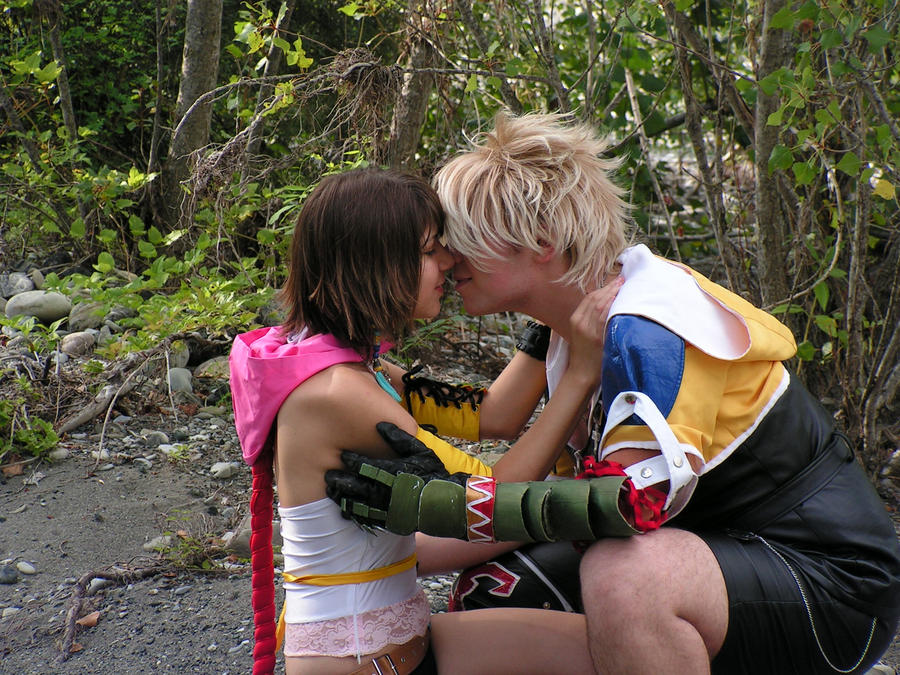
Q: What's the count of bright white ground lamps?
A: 0